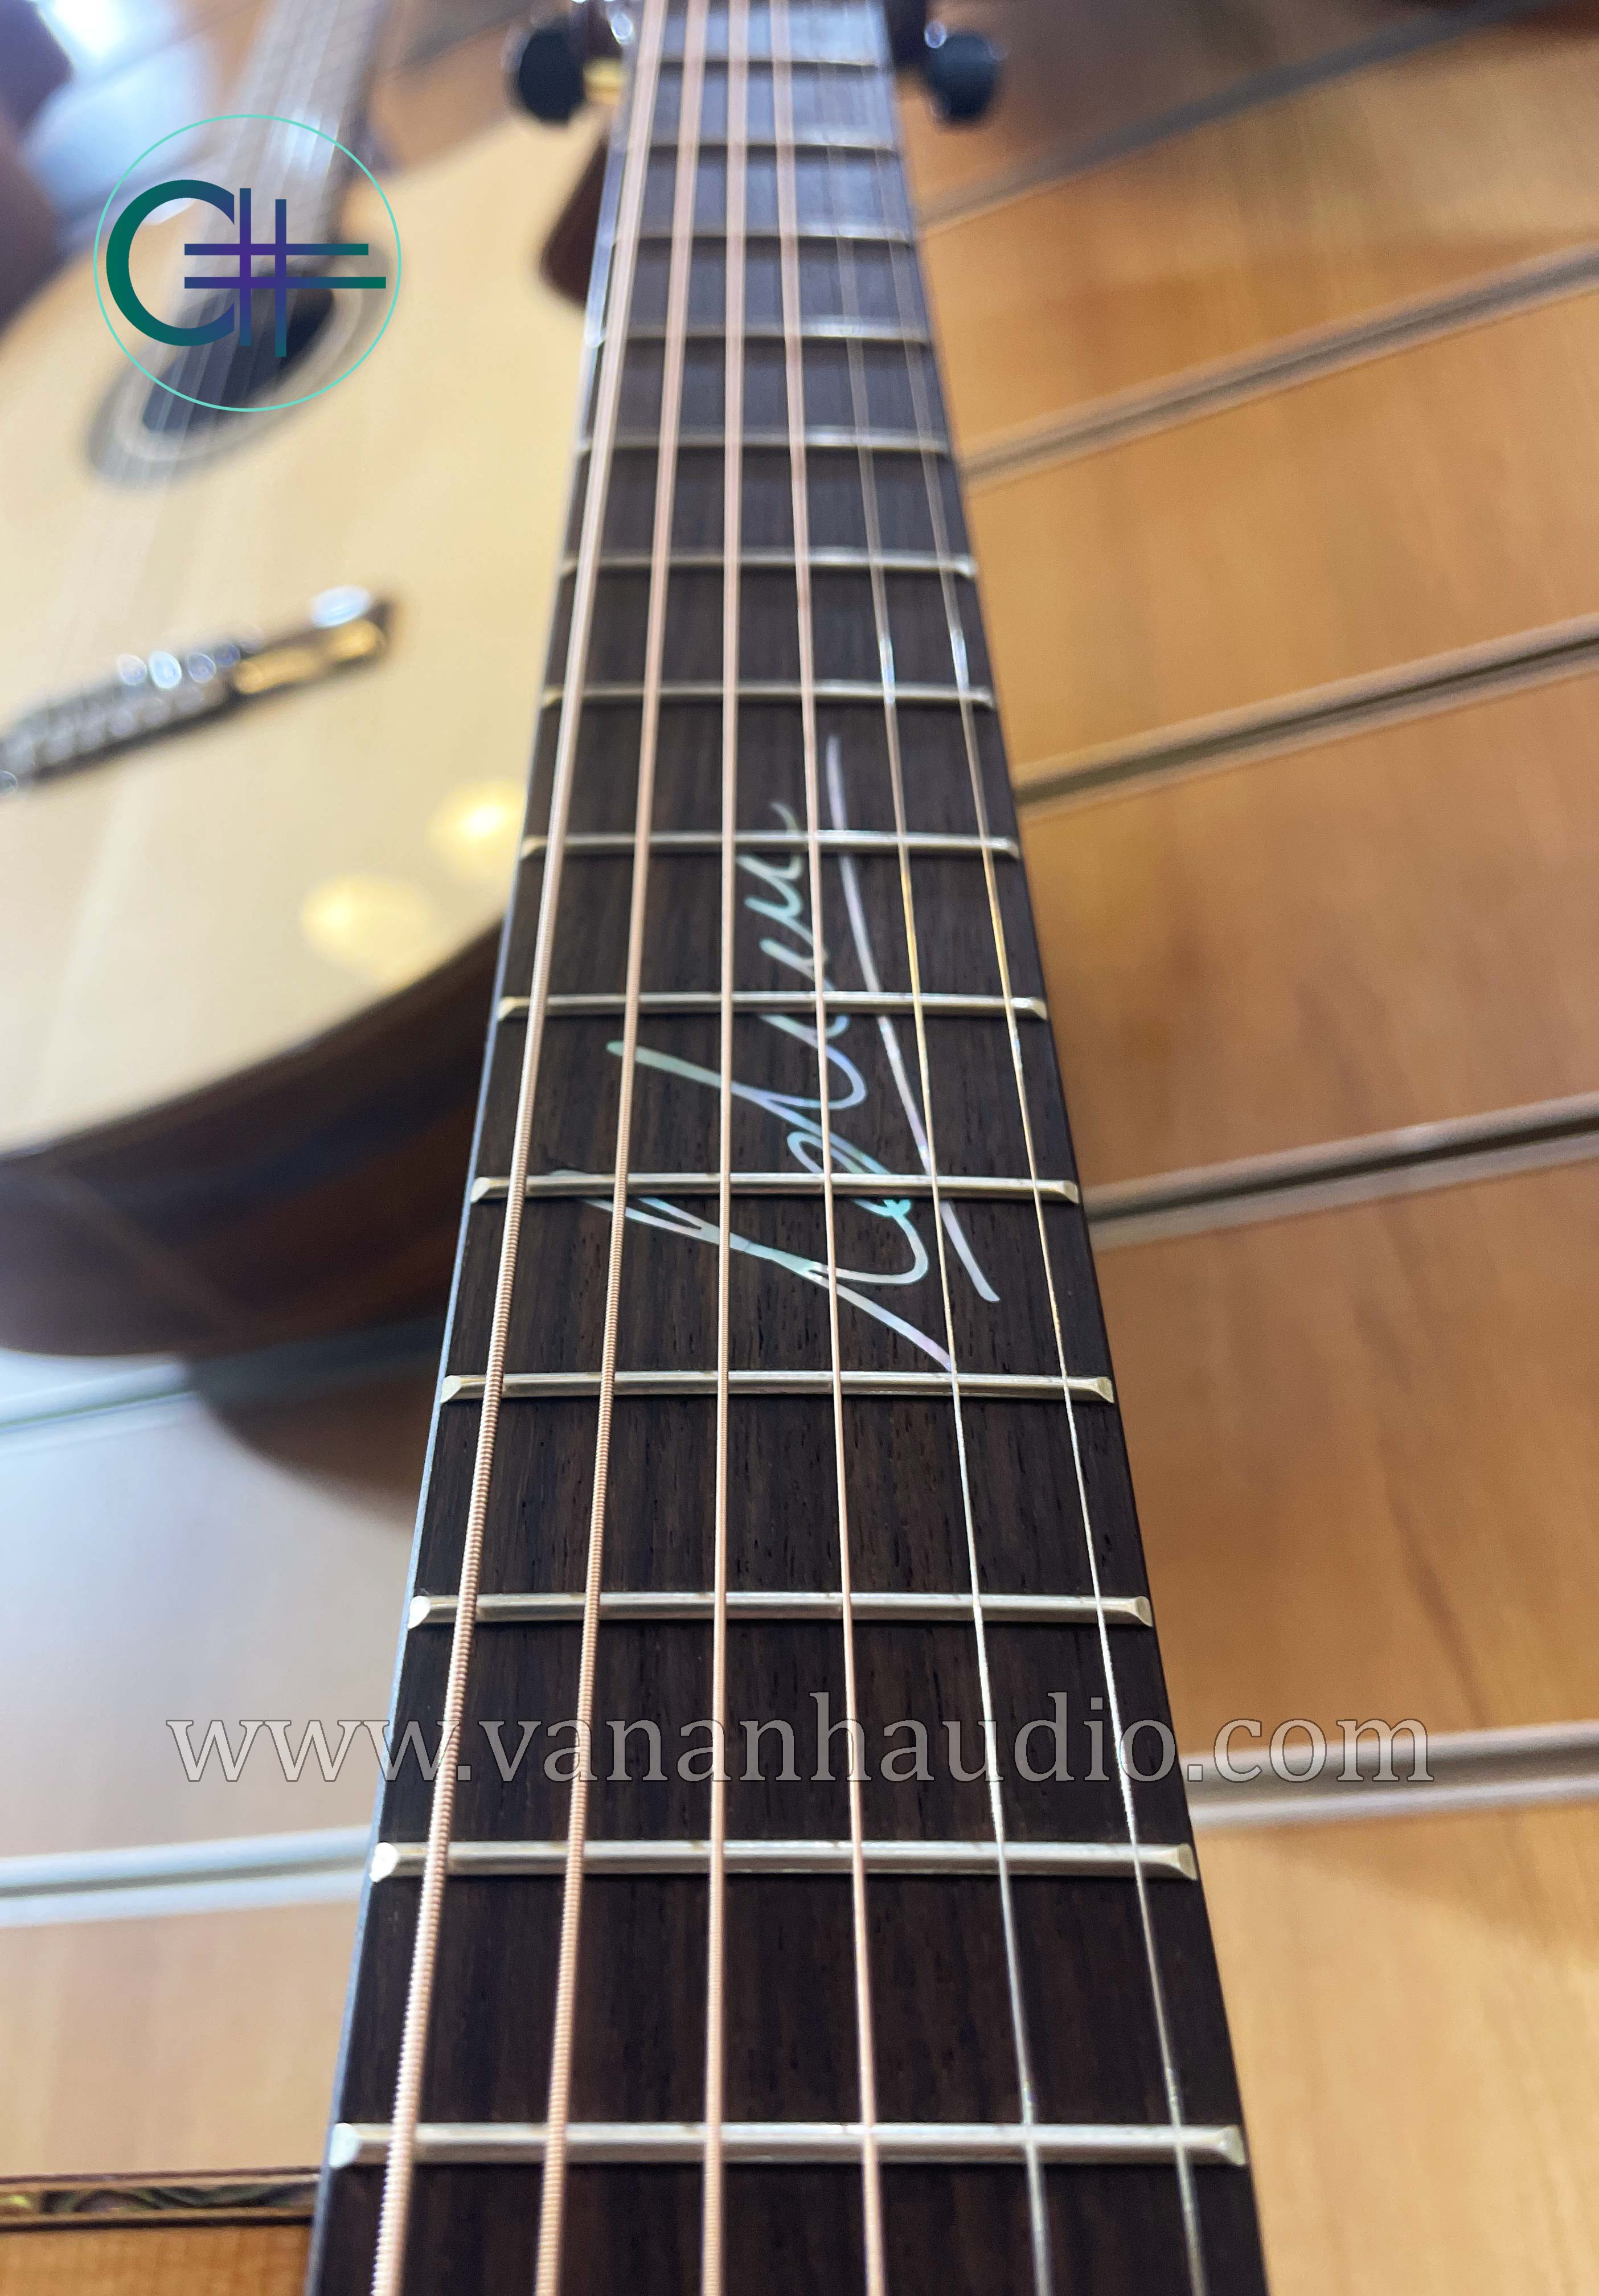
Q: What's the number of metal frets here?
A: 14